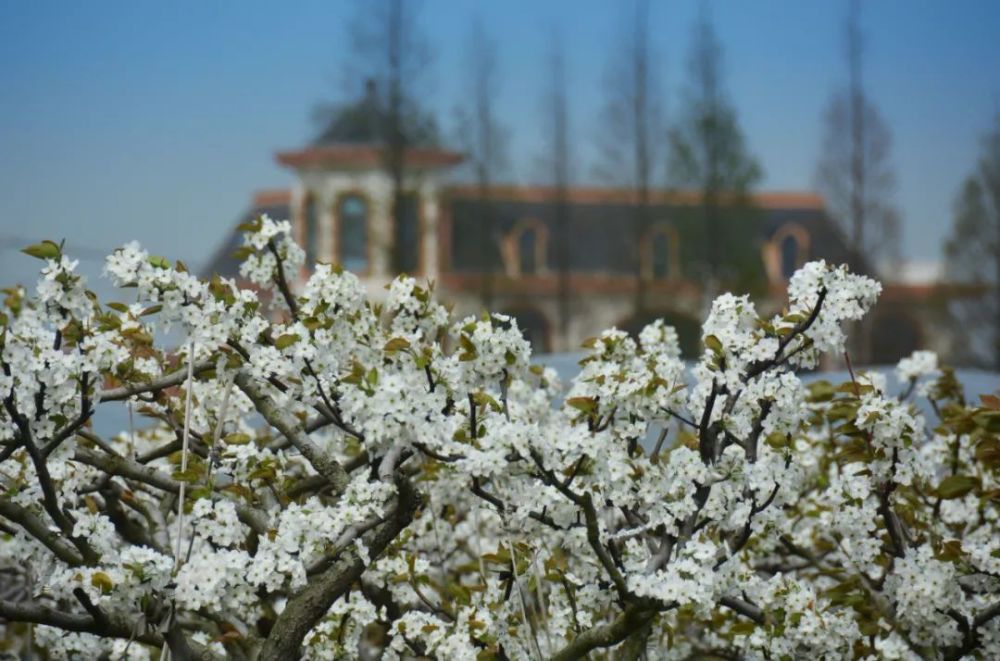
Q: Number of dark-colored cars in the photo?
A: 0